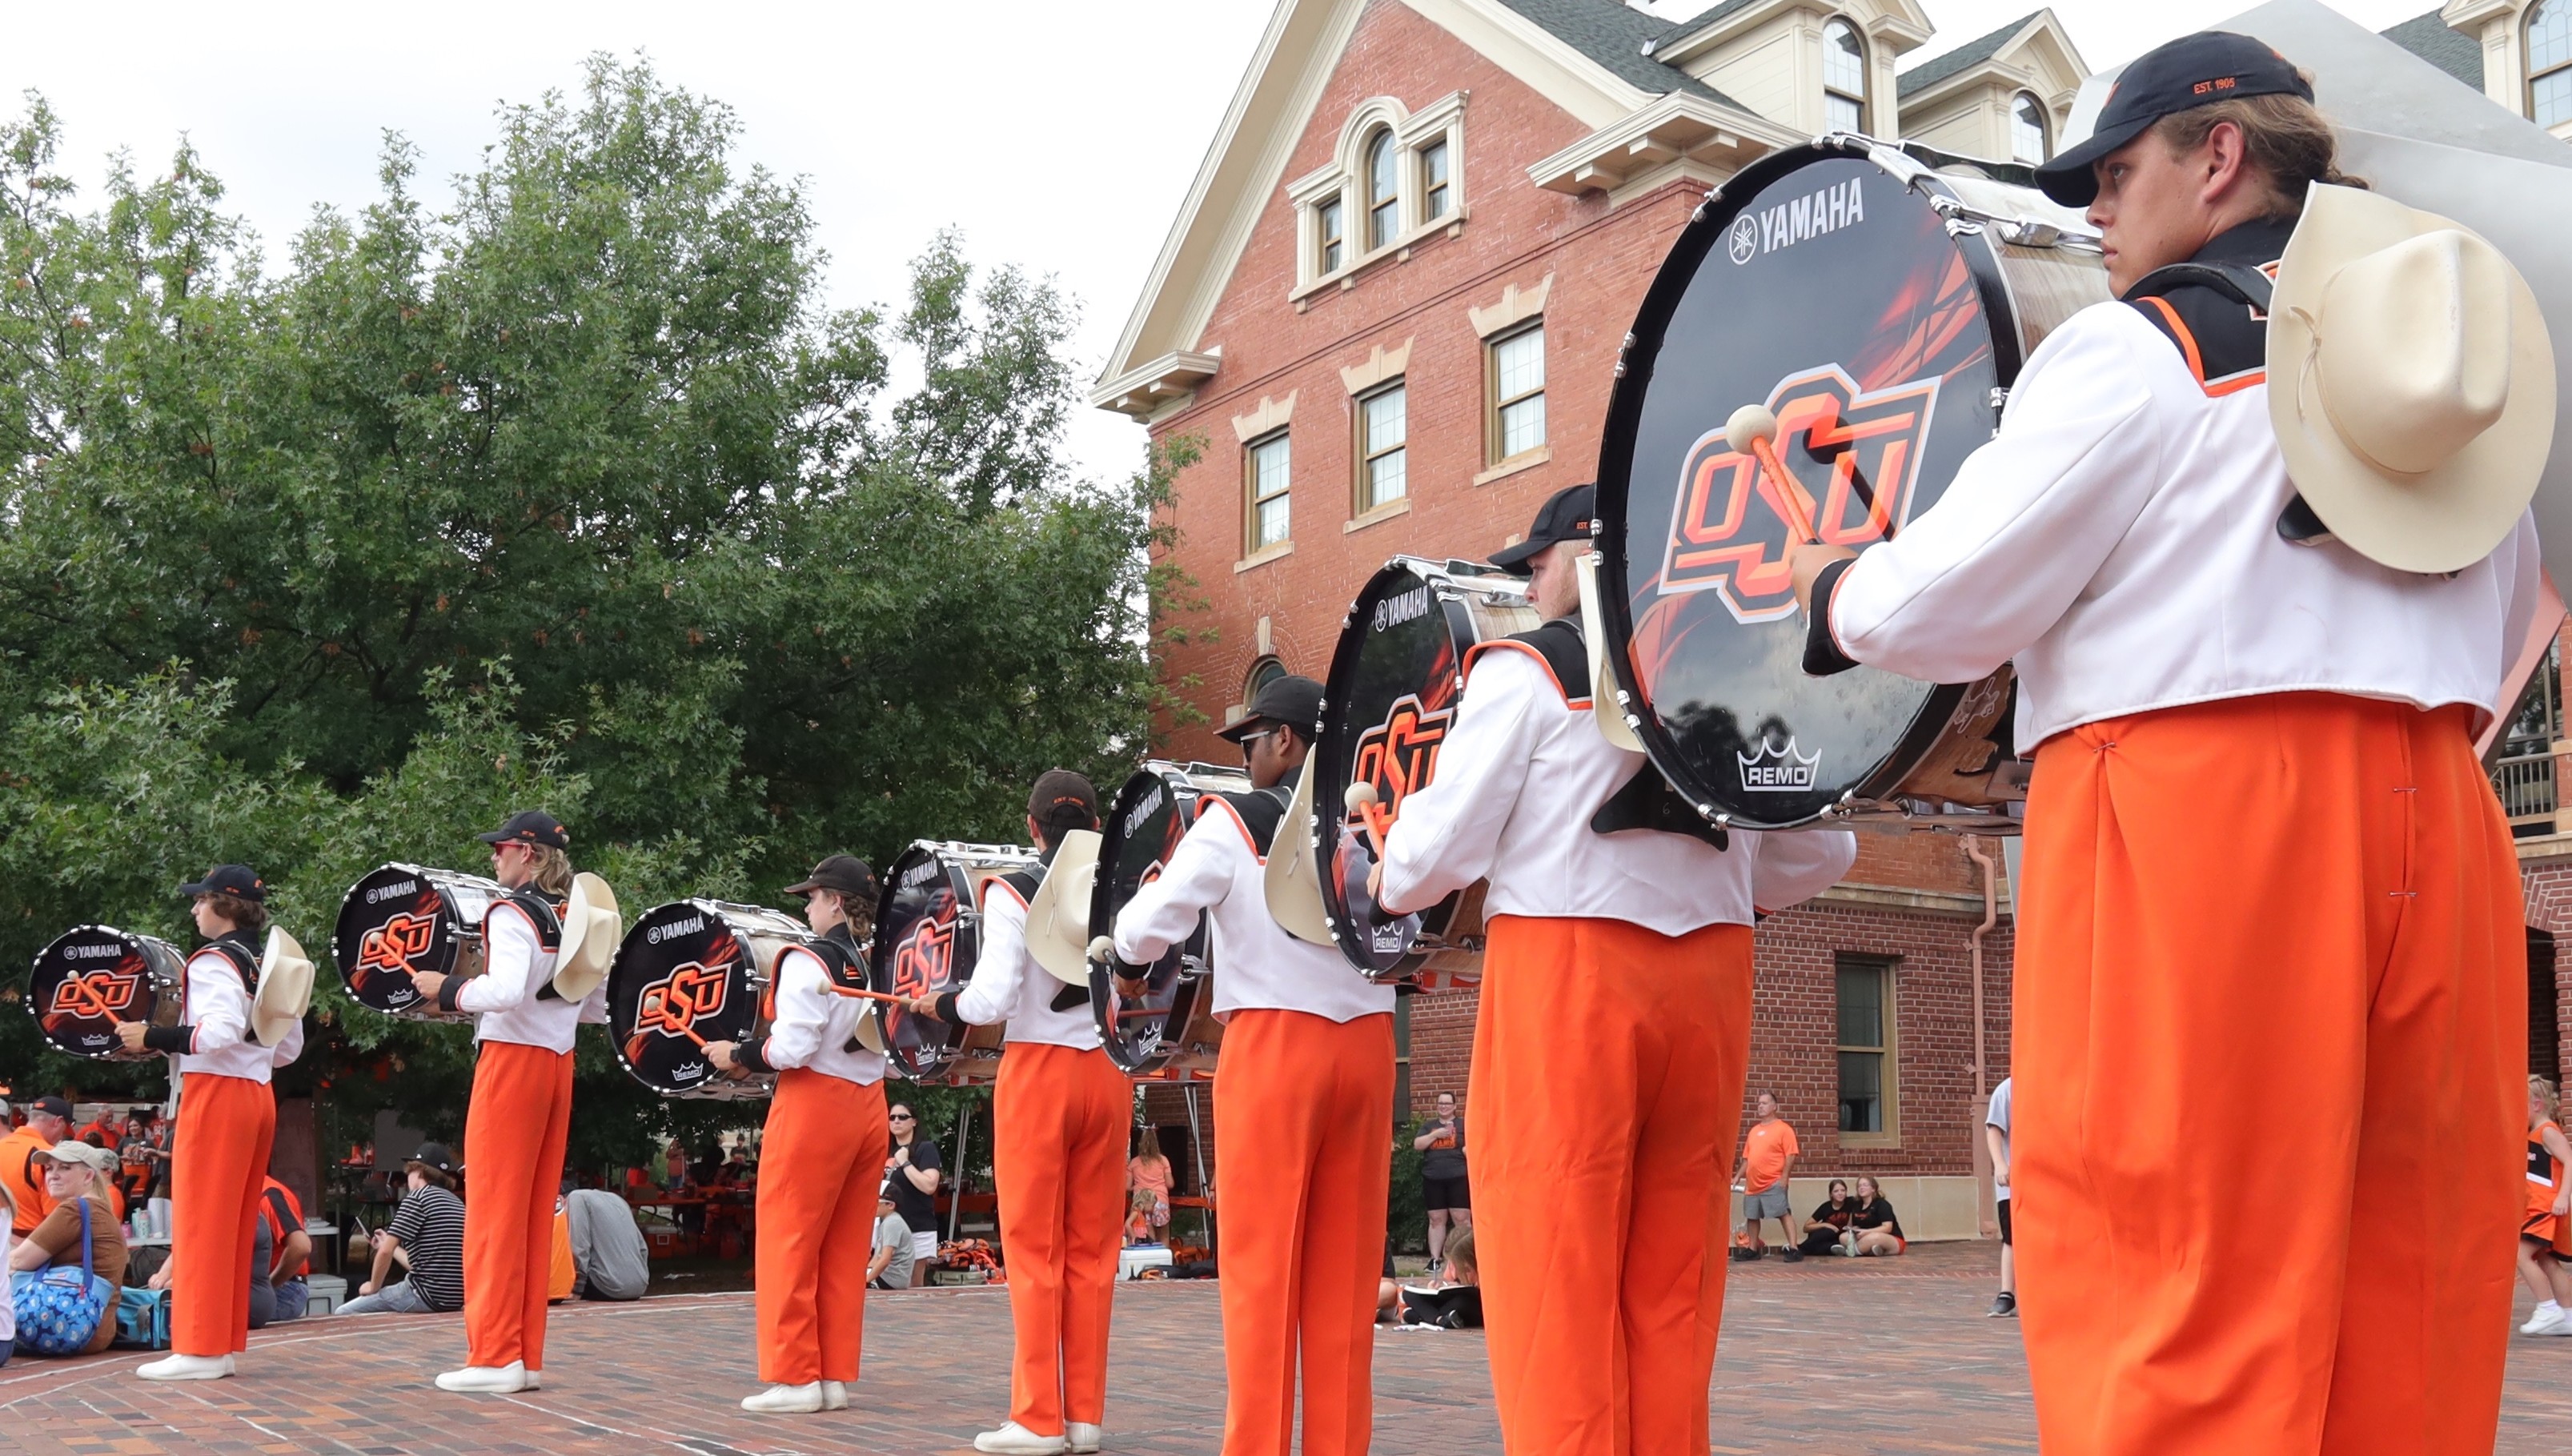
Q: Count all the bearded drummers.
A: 1